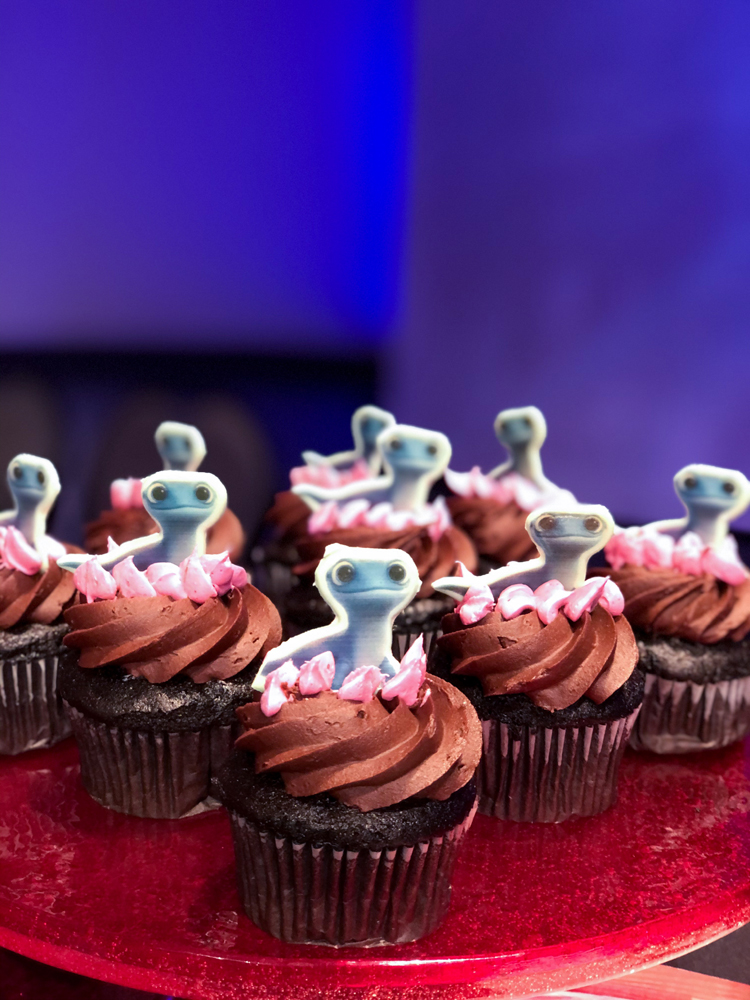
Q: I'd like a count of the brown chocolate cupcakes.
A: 9